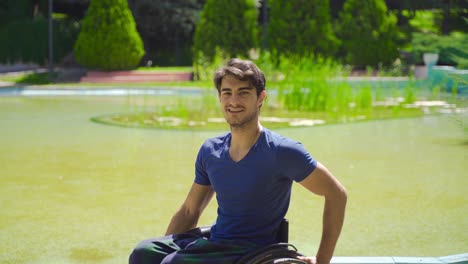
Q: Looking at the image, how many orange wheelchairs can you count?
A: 0